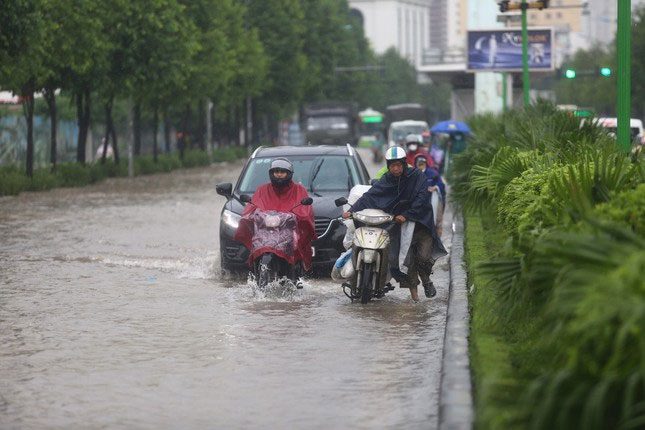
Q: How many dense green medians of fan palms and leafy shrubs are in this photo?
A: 1